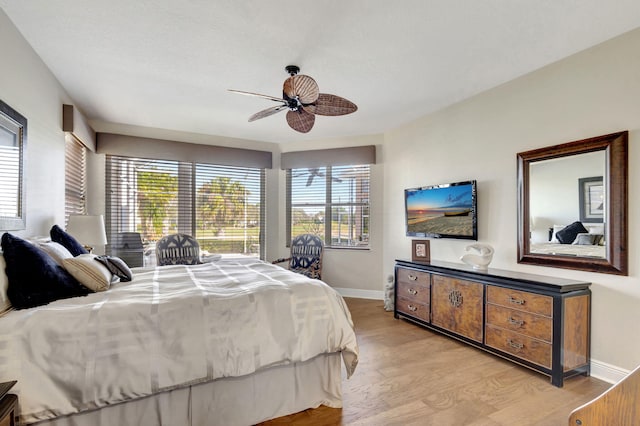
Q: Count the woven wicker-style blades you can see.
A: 5